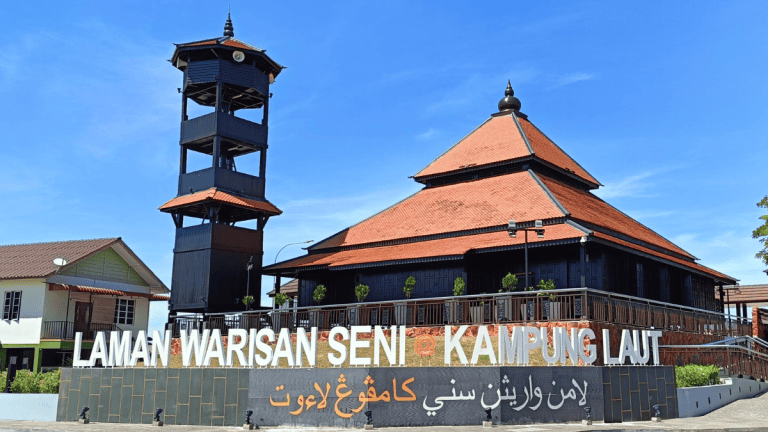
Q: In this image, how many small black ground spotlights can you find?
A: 7